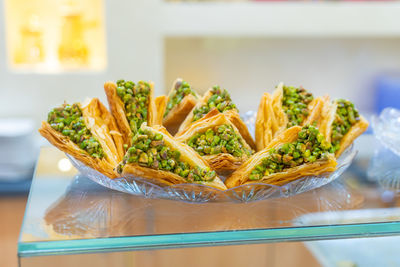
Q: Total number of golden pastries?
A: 9